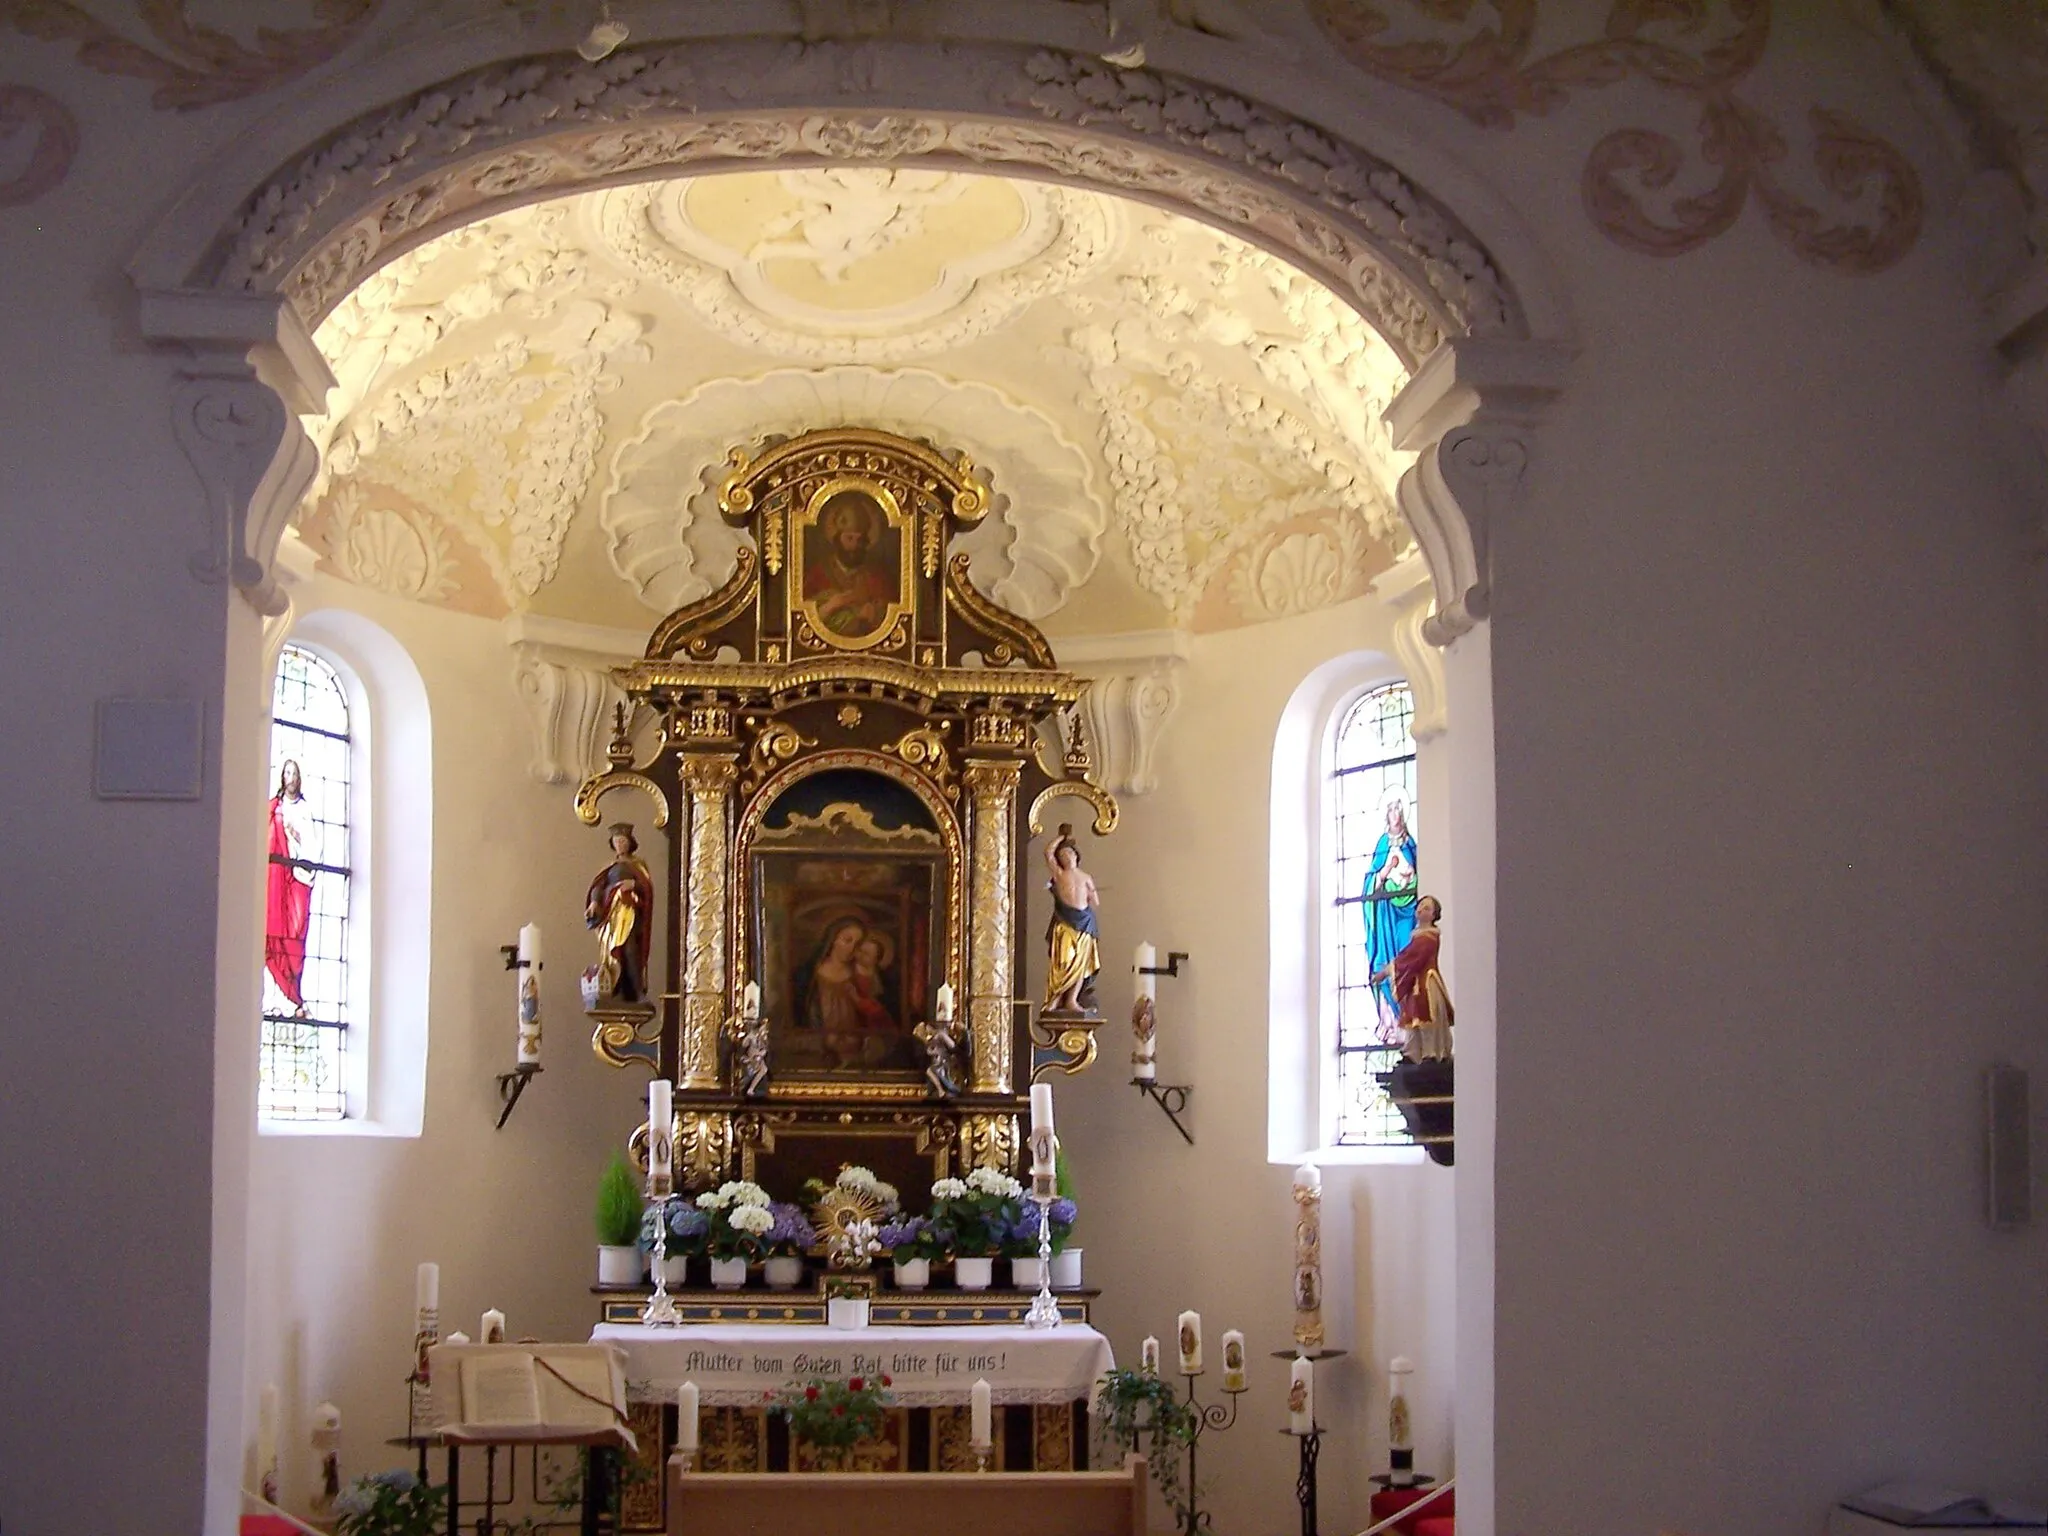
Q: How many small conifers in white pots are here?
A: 2